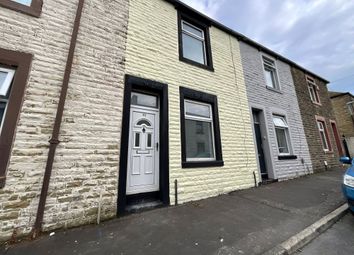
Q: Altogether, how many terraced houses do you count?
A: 4